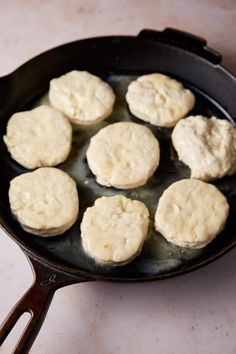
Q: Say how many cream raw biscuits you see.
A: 8